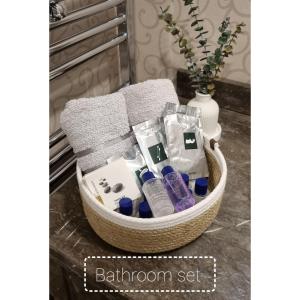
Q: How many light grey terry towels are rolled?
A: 2